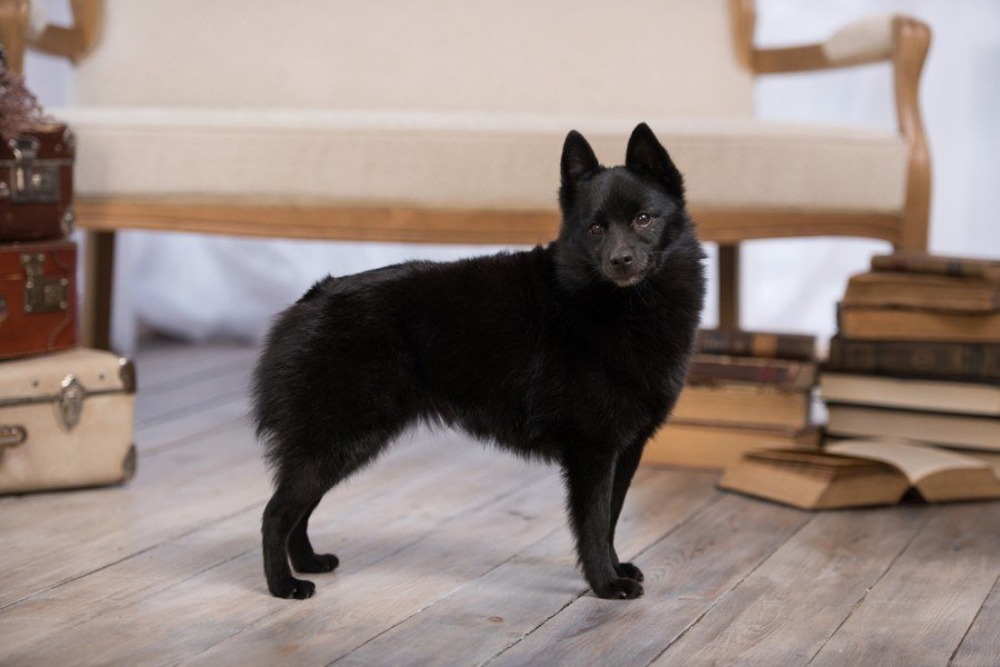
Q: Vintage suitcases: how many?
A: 3